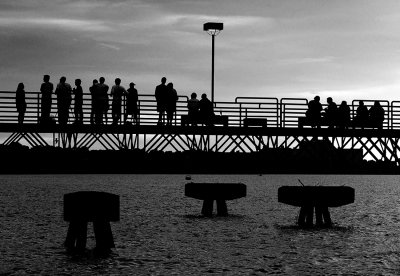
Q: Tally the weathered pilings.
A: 3